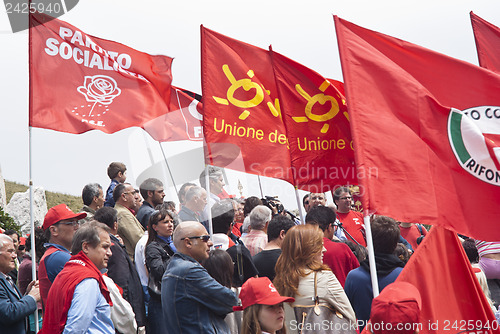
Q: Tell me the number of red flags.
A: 7